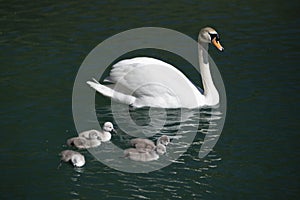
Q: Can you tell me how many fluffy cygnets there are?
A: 5